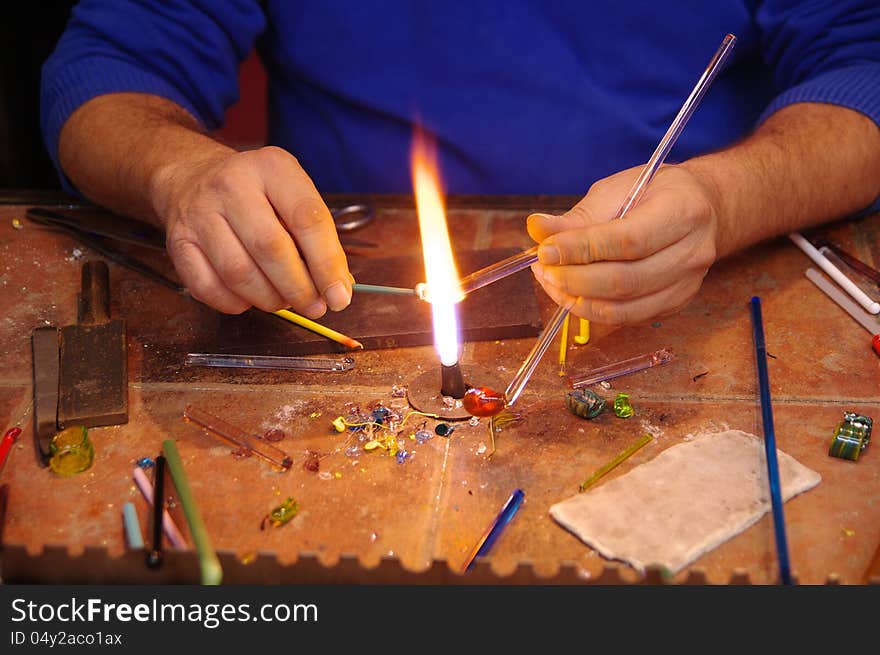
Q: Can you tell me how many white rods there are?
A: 2